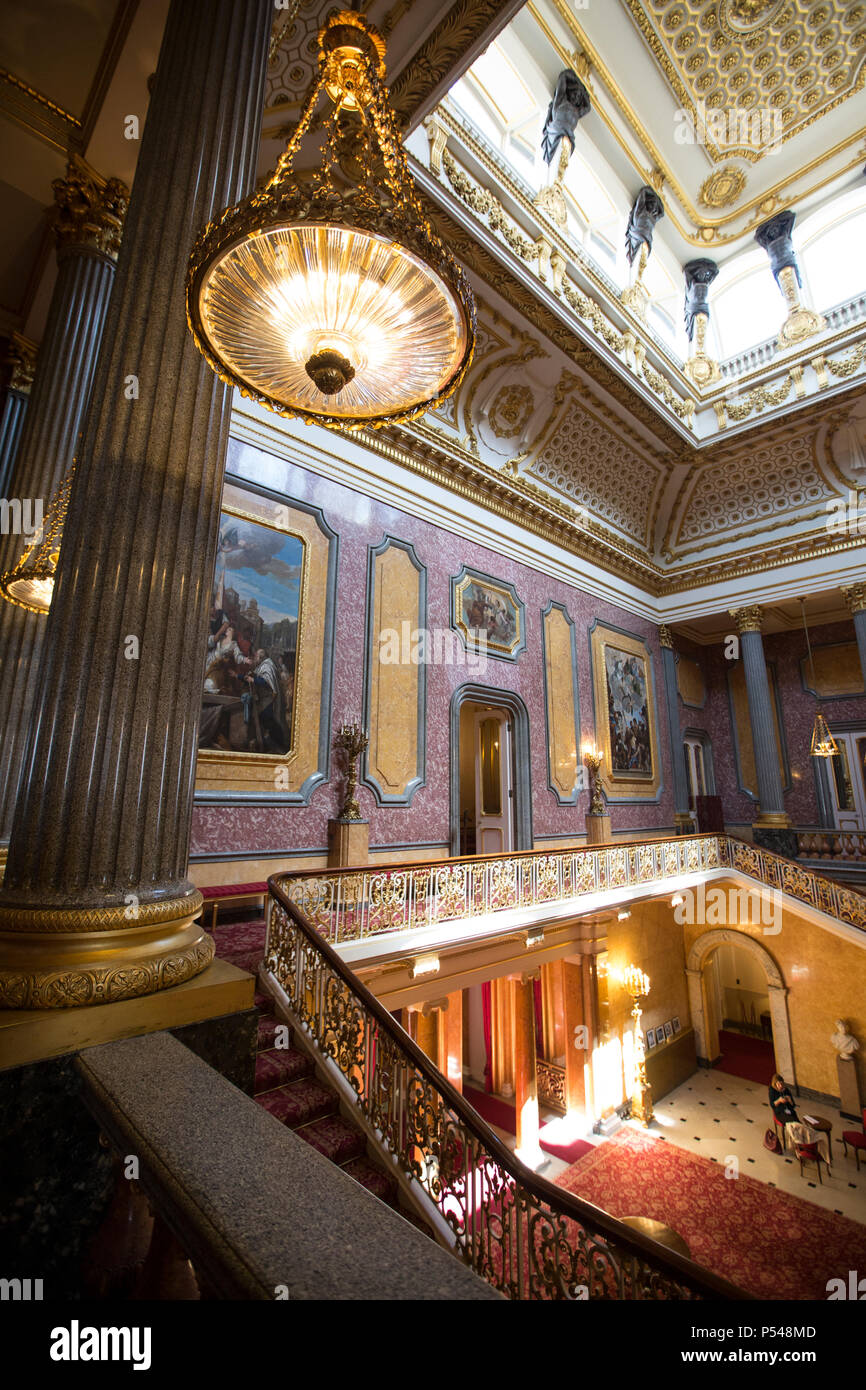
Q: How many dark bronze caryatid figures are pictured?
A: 4